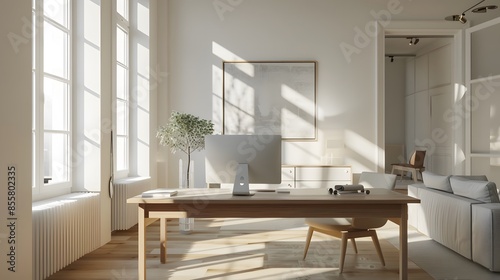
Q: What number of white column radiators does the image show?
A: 2